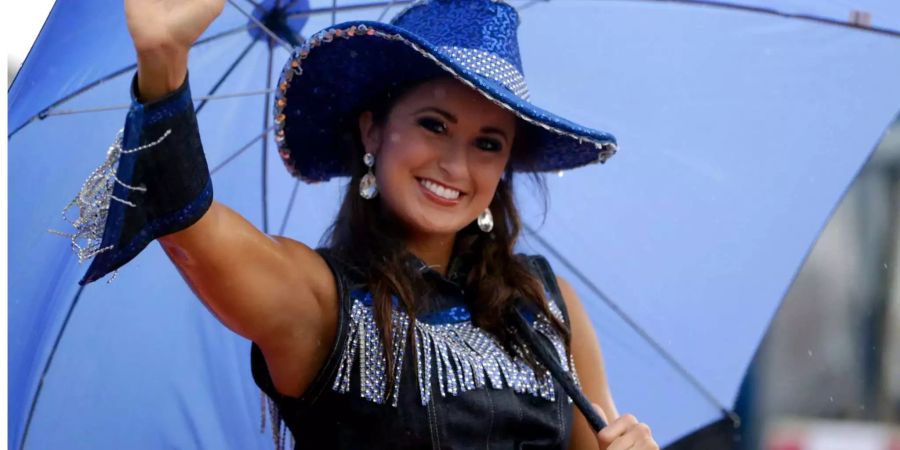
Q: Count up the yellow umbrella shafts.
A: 0